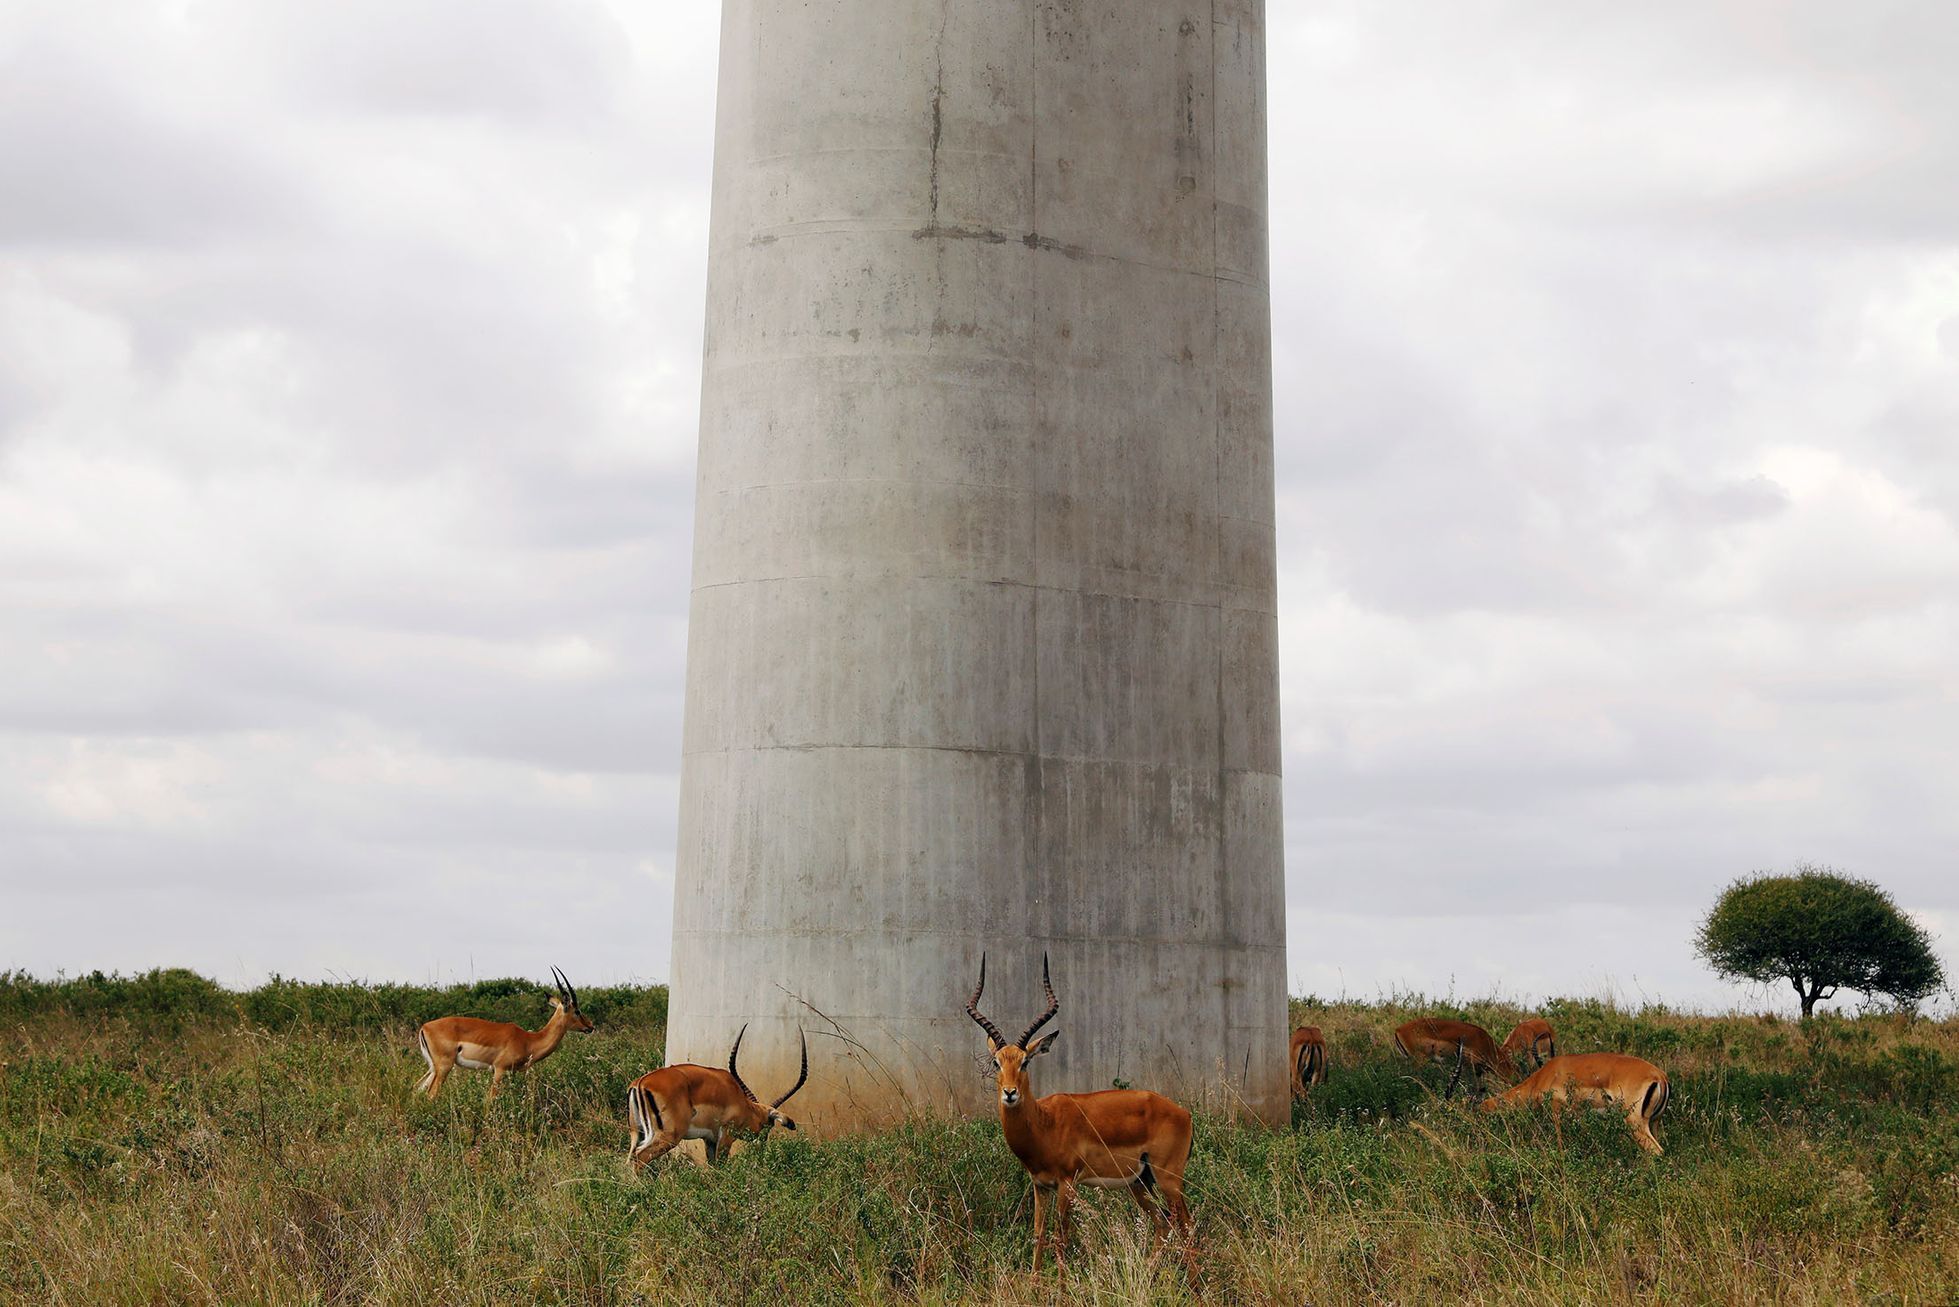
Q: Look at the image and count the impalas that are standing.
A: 7